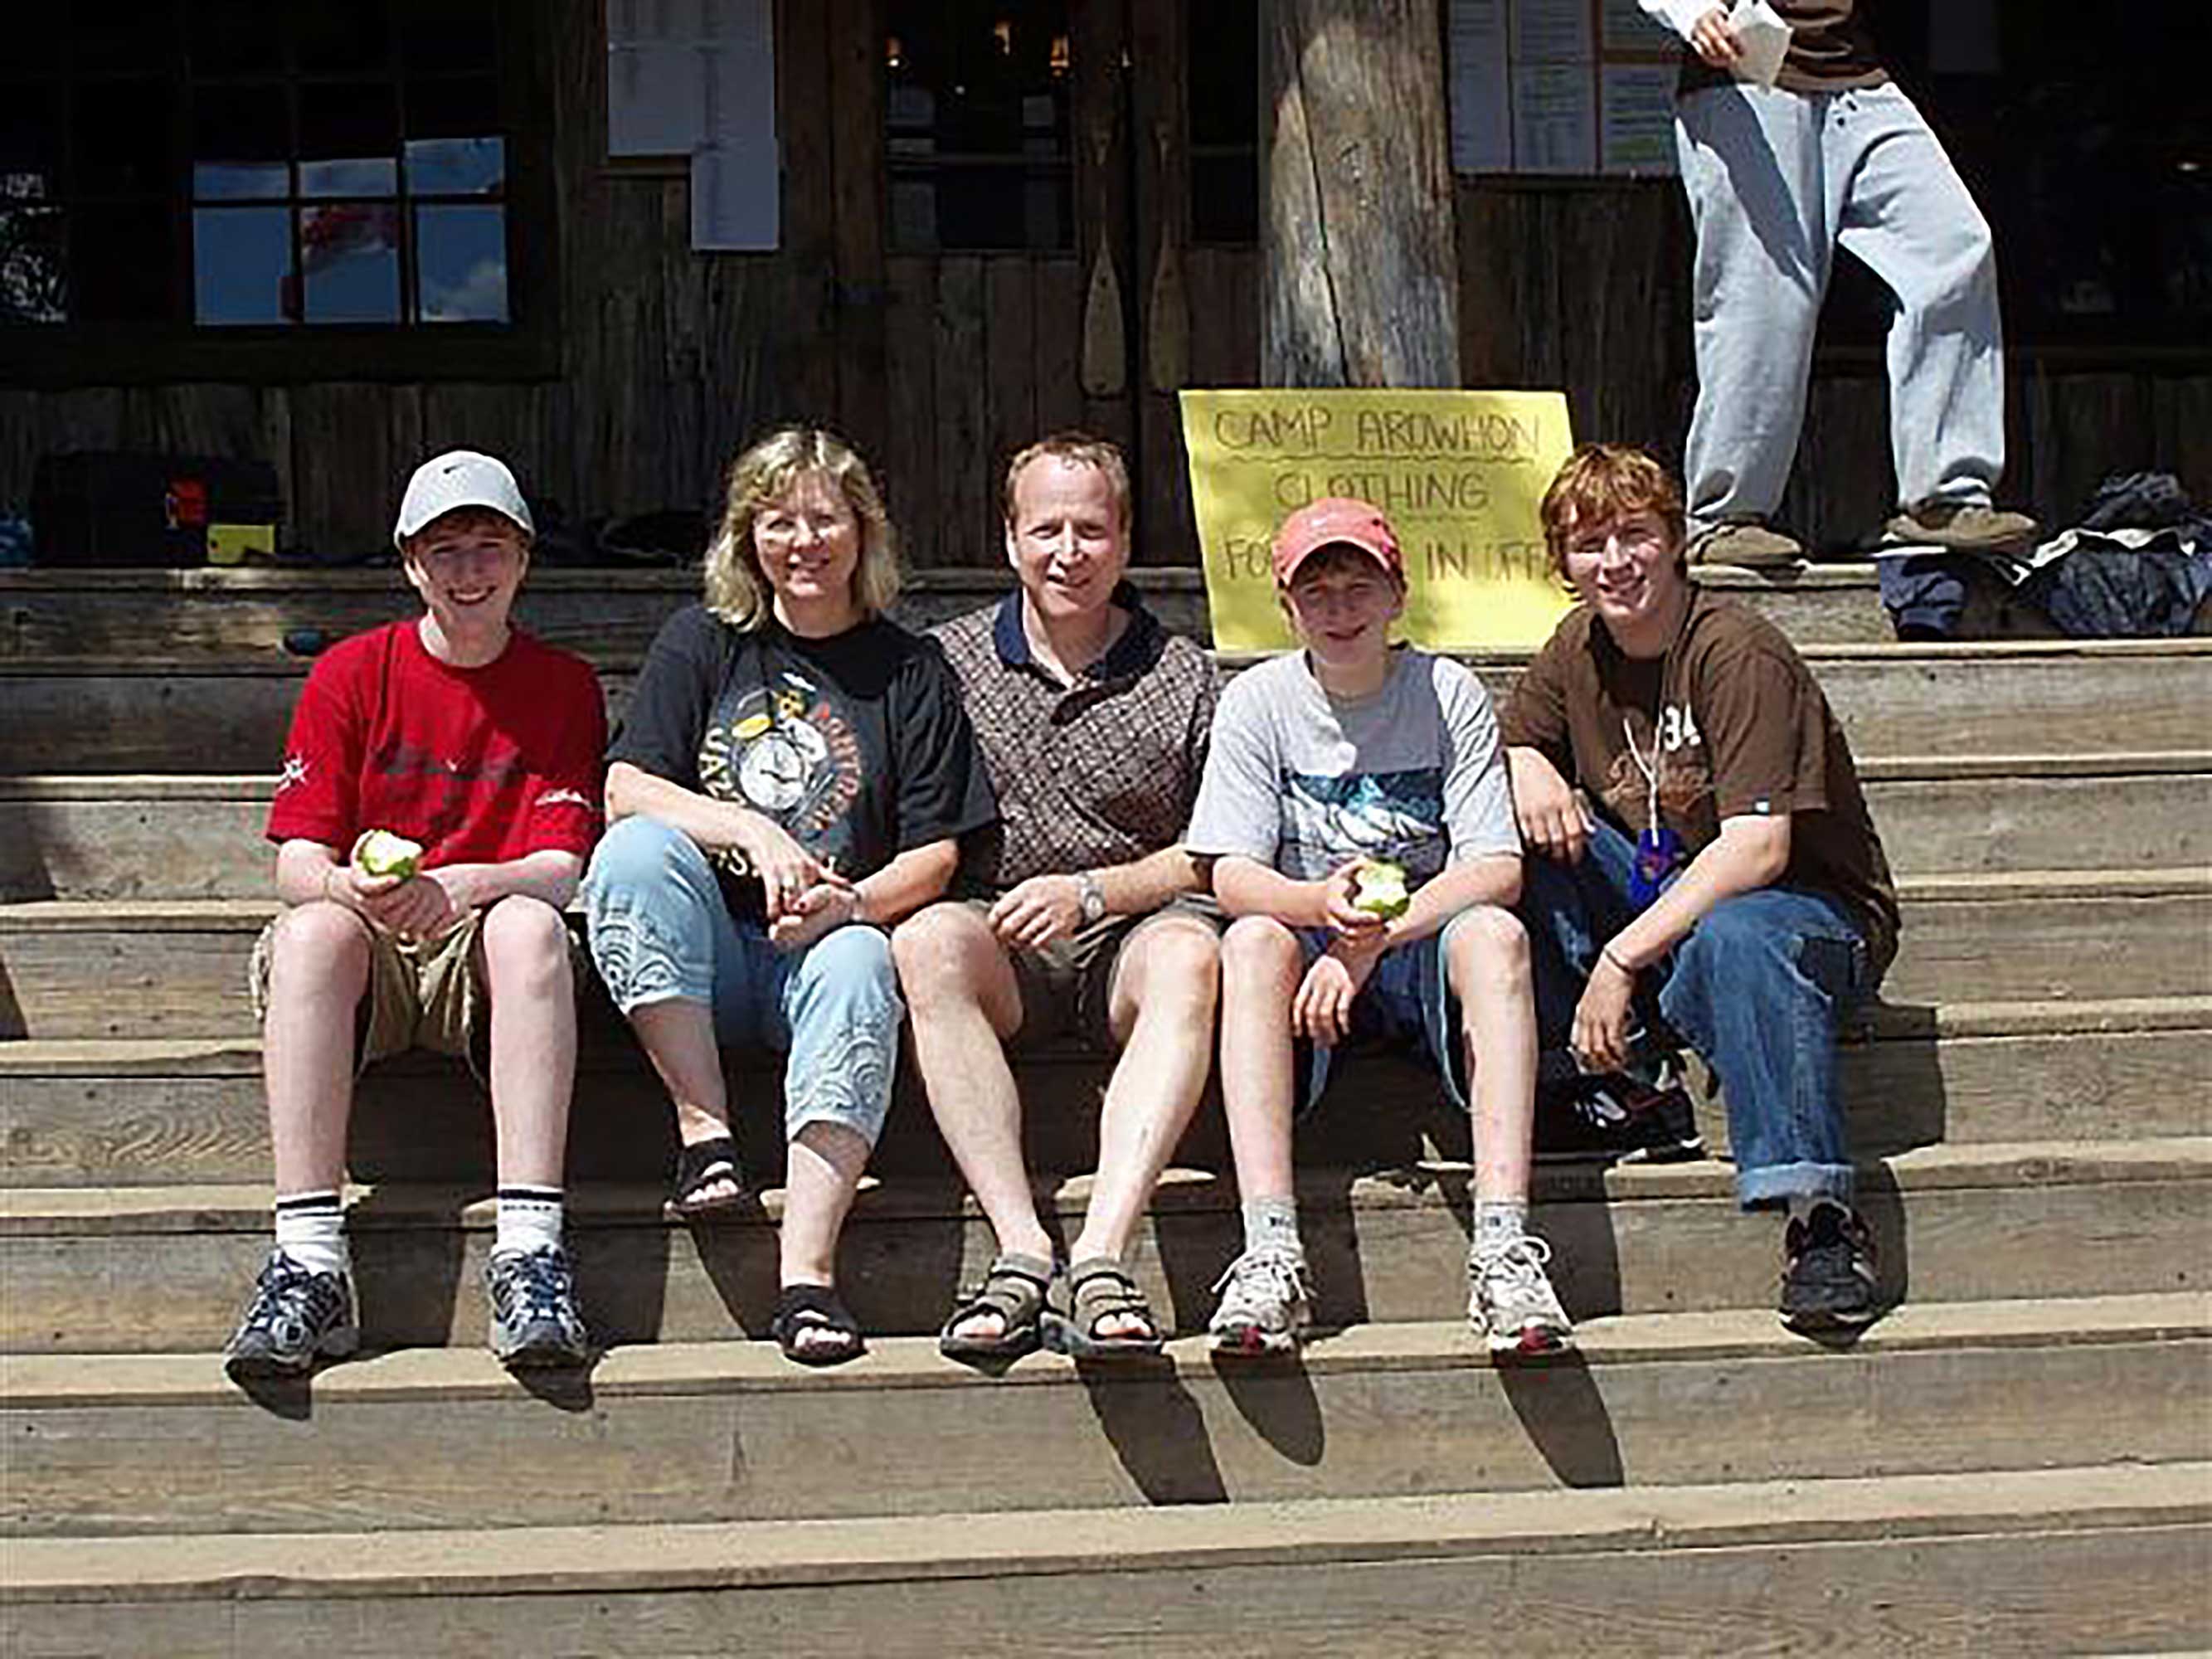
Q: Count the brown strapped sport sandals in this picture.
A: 2